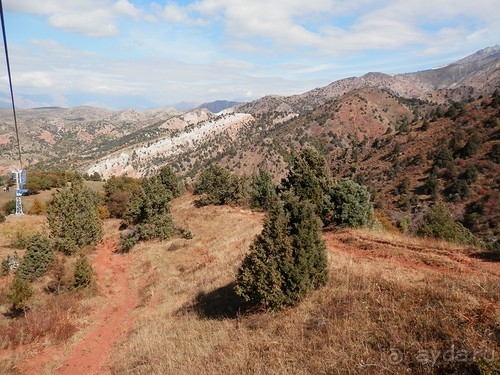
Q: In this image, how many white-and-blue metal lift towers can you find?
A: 1